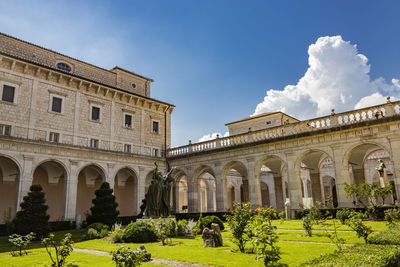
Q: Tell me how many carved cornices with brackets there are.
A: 1